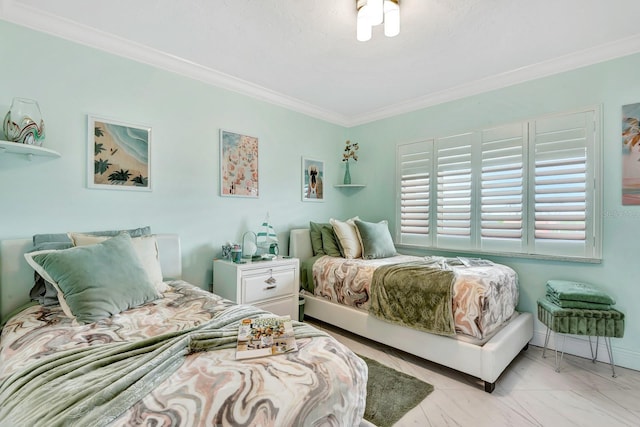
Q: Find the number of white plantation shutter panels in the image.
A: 4